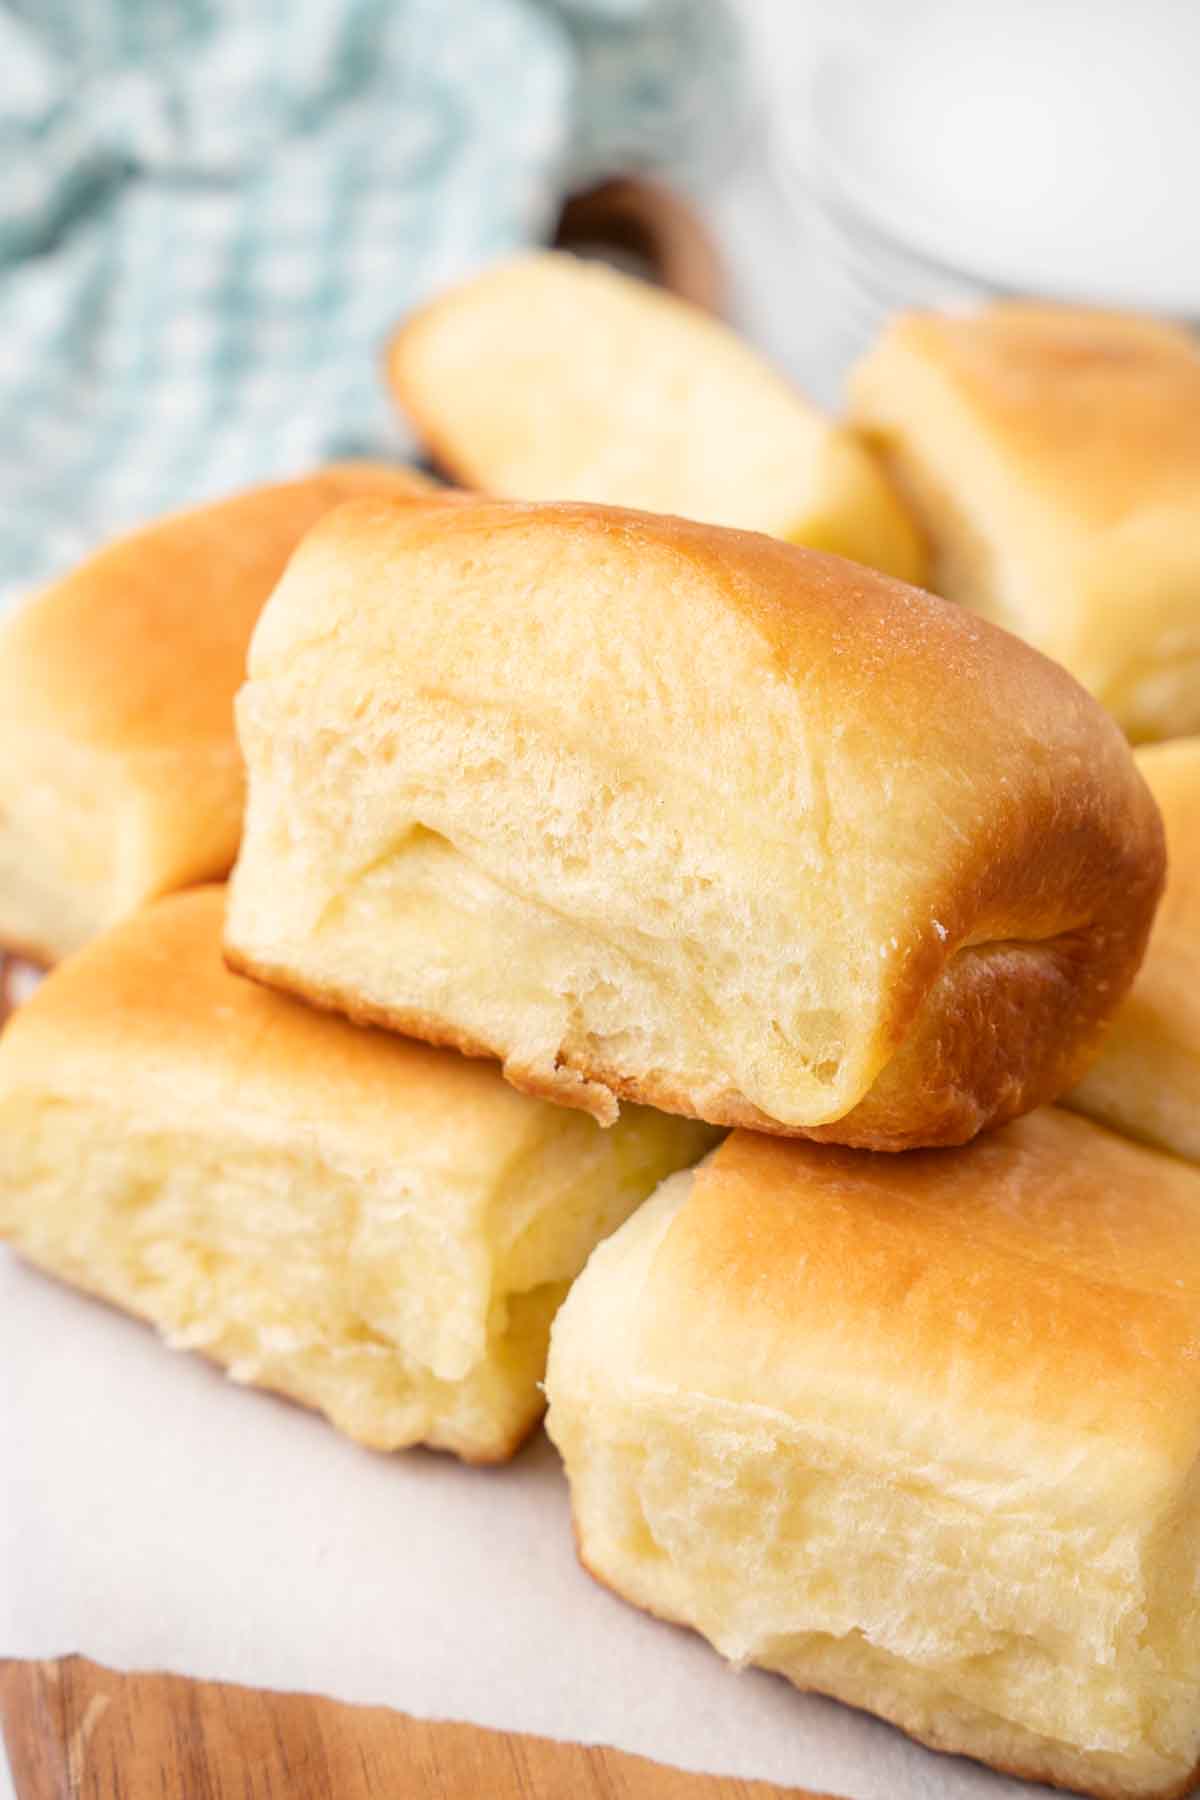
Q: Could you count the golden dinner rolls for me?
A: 7